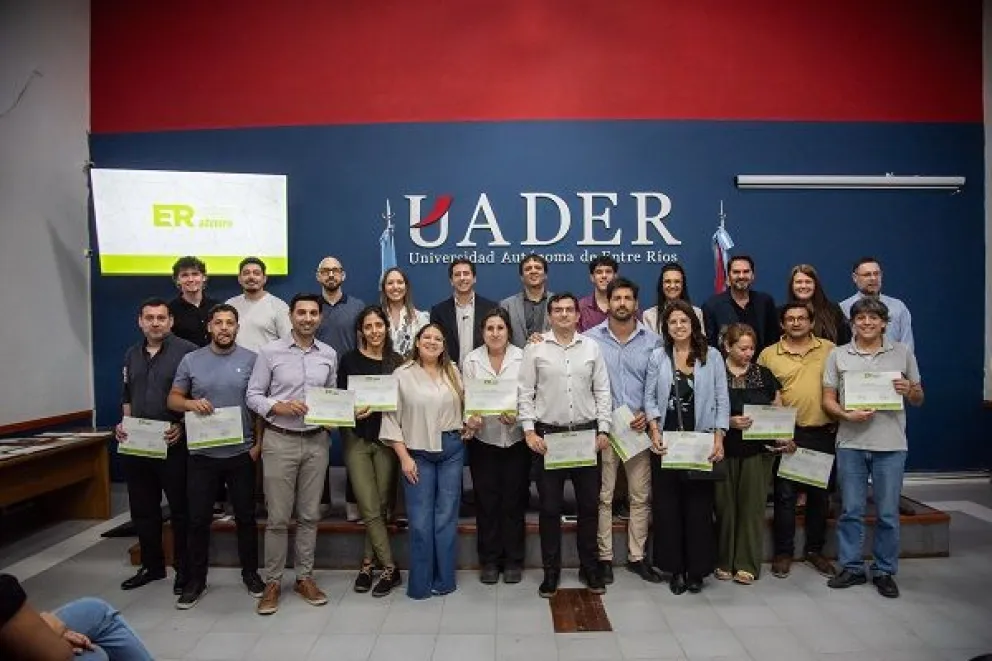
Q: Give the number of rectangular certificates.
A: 11